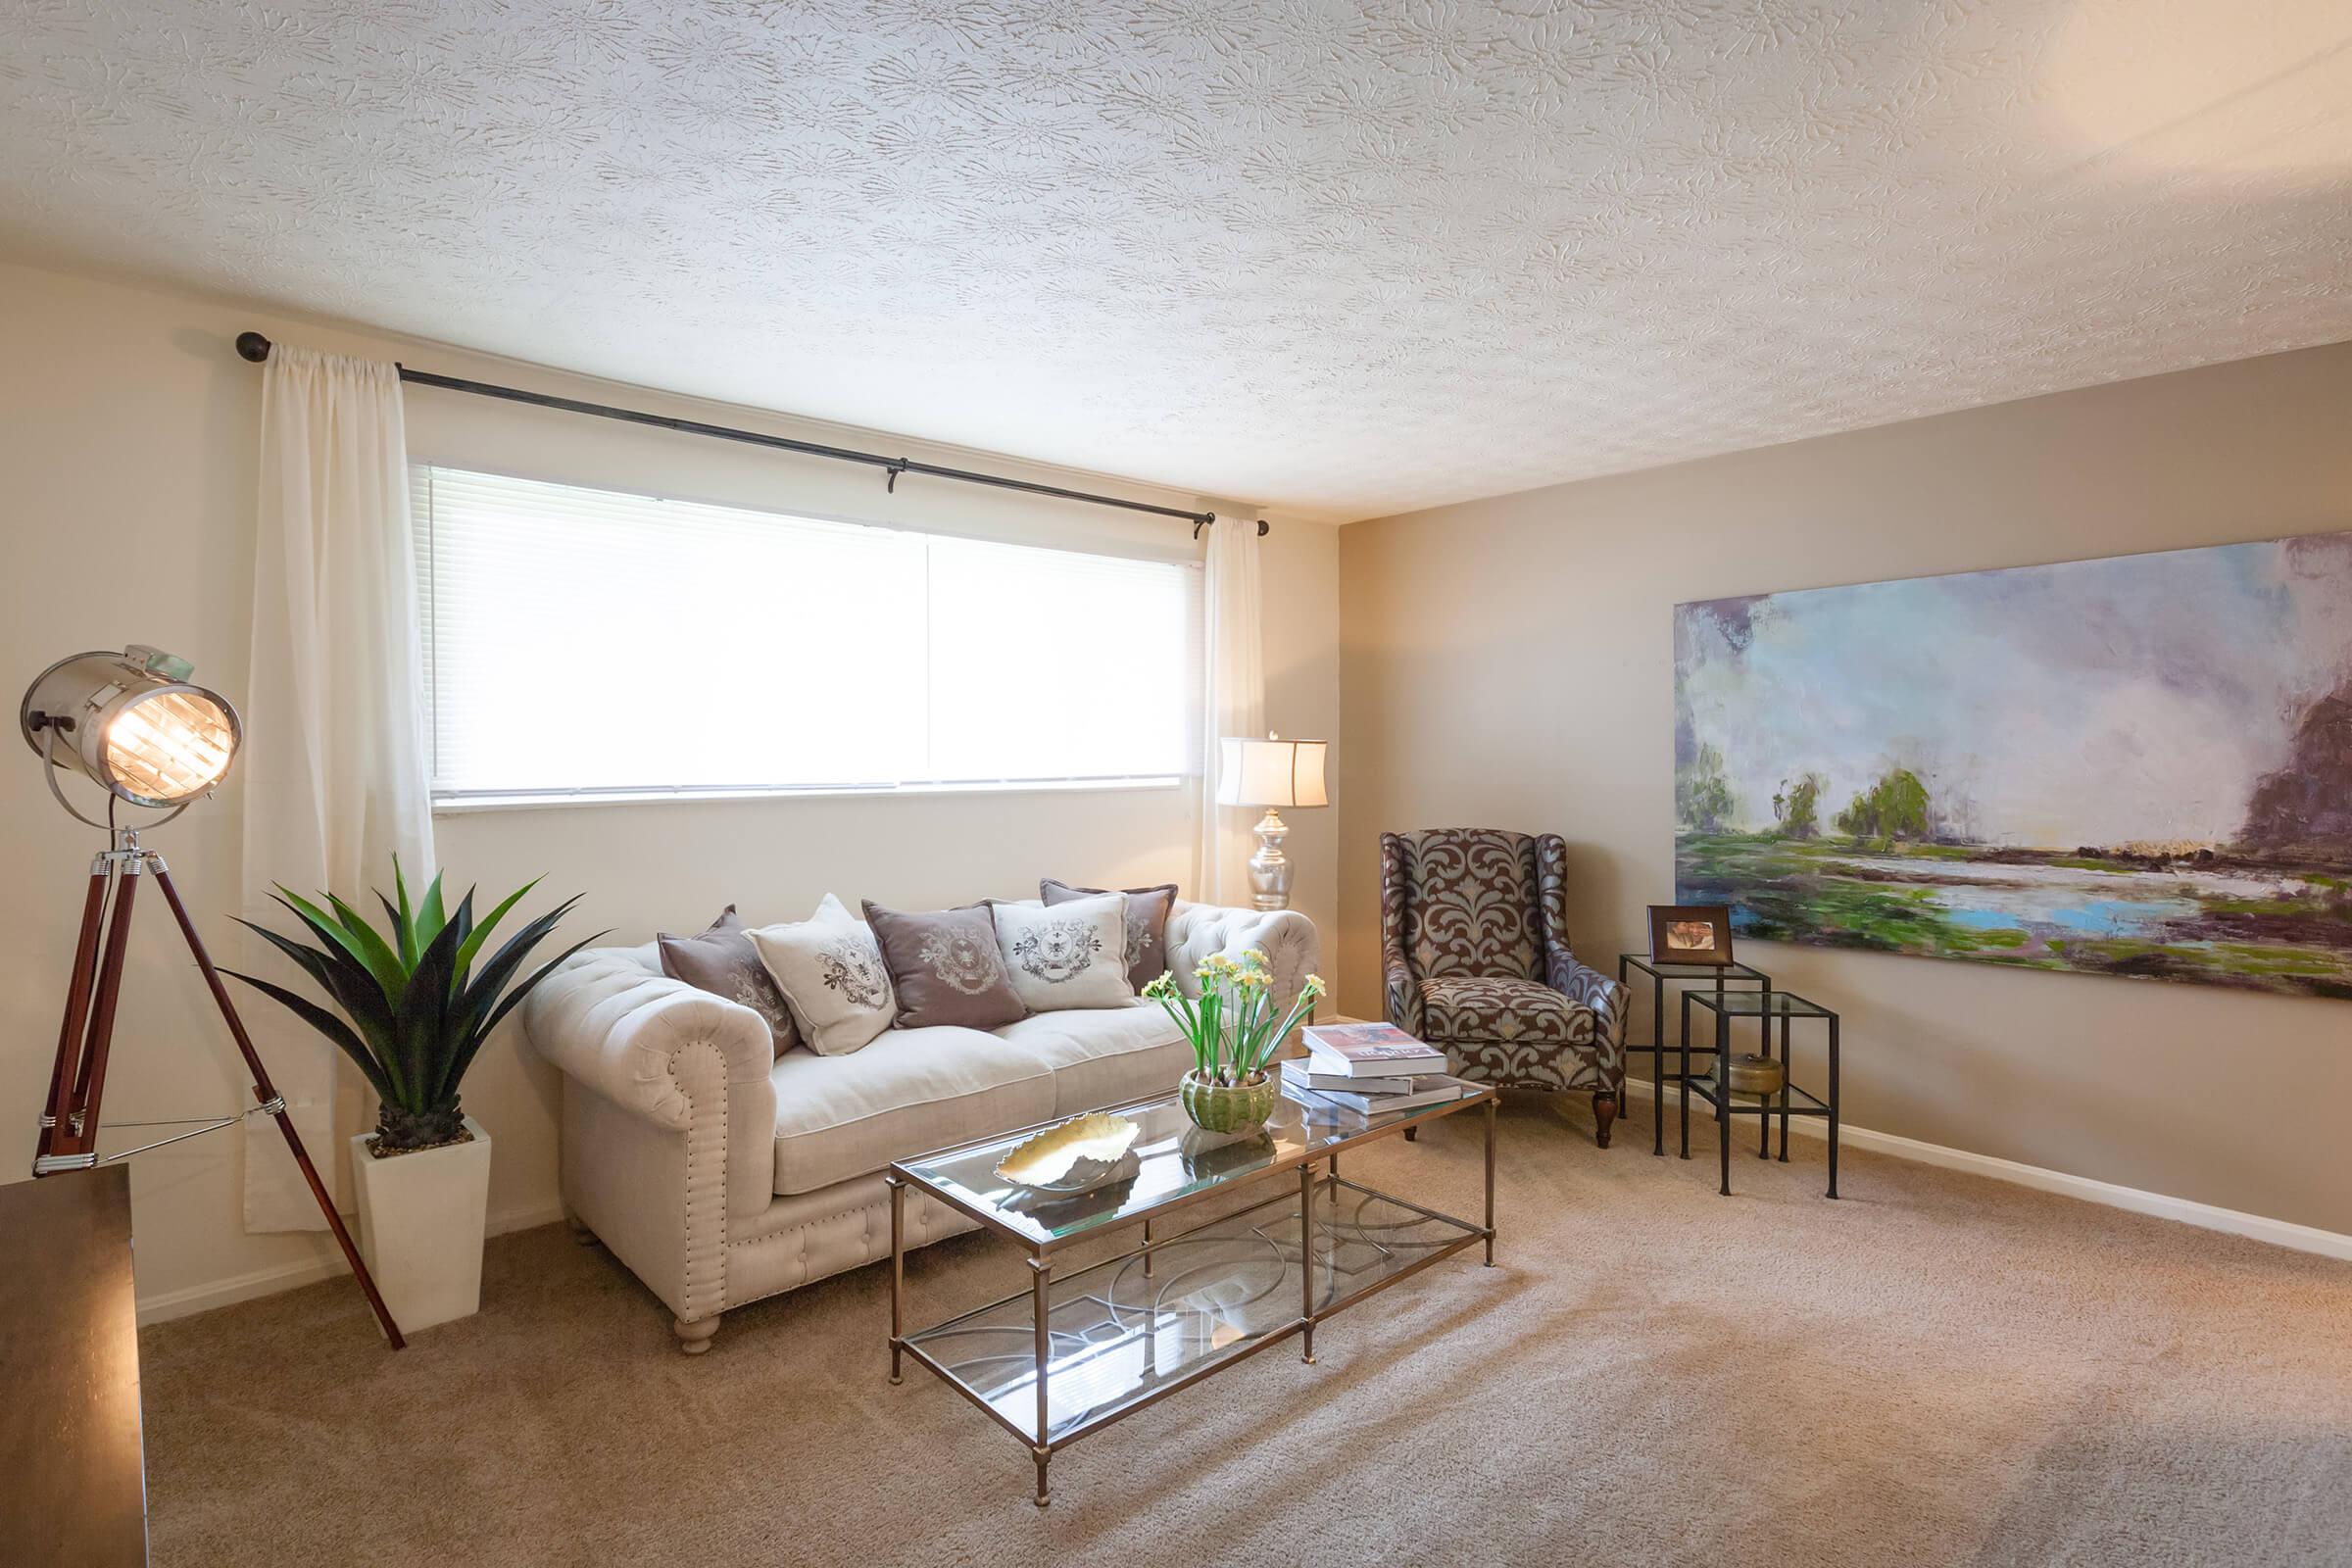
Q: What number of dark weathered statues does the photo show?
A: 0